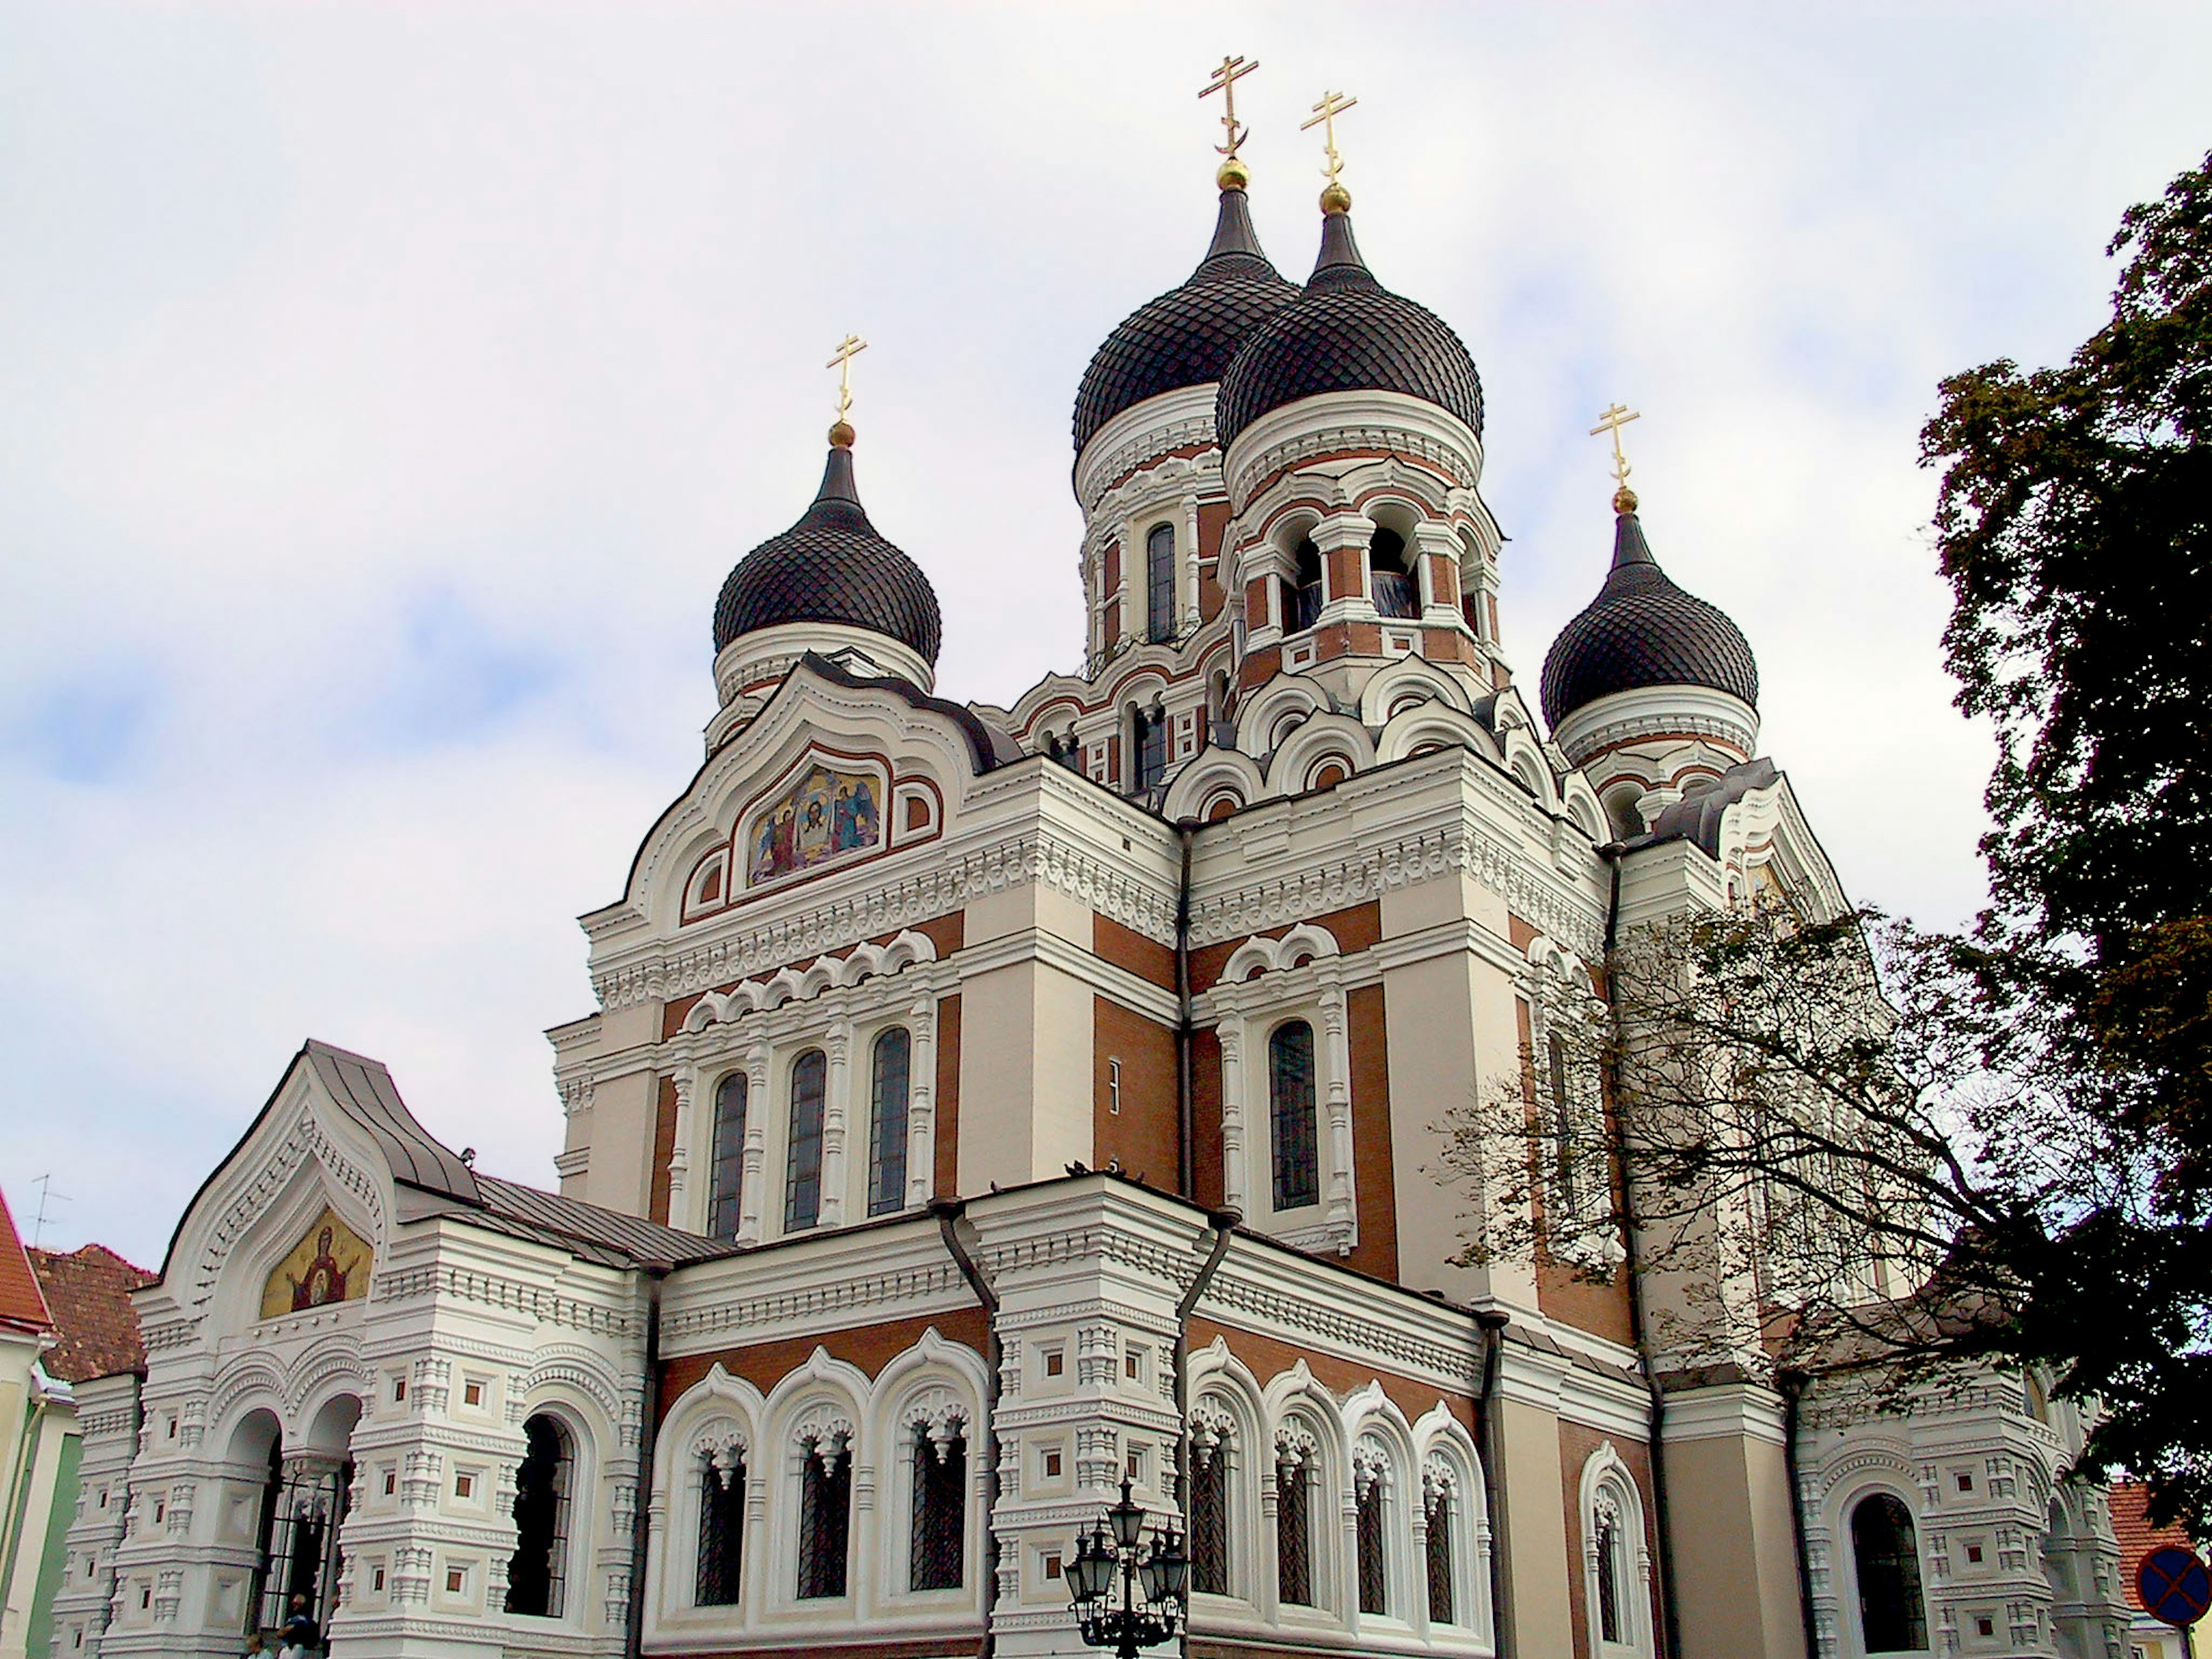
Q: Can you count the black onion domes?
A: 4